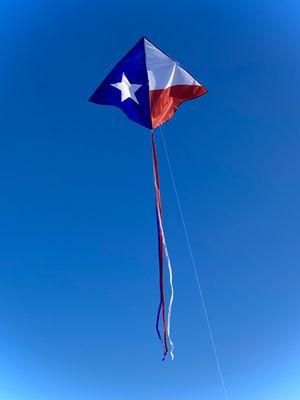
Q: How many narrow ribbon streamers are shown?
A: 3